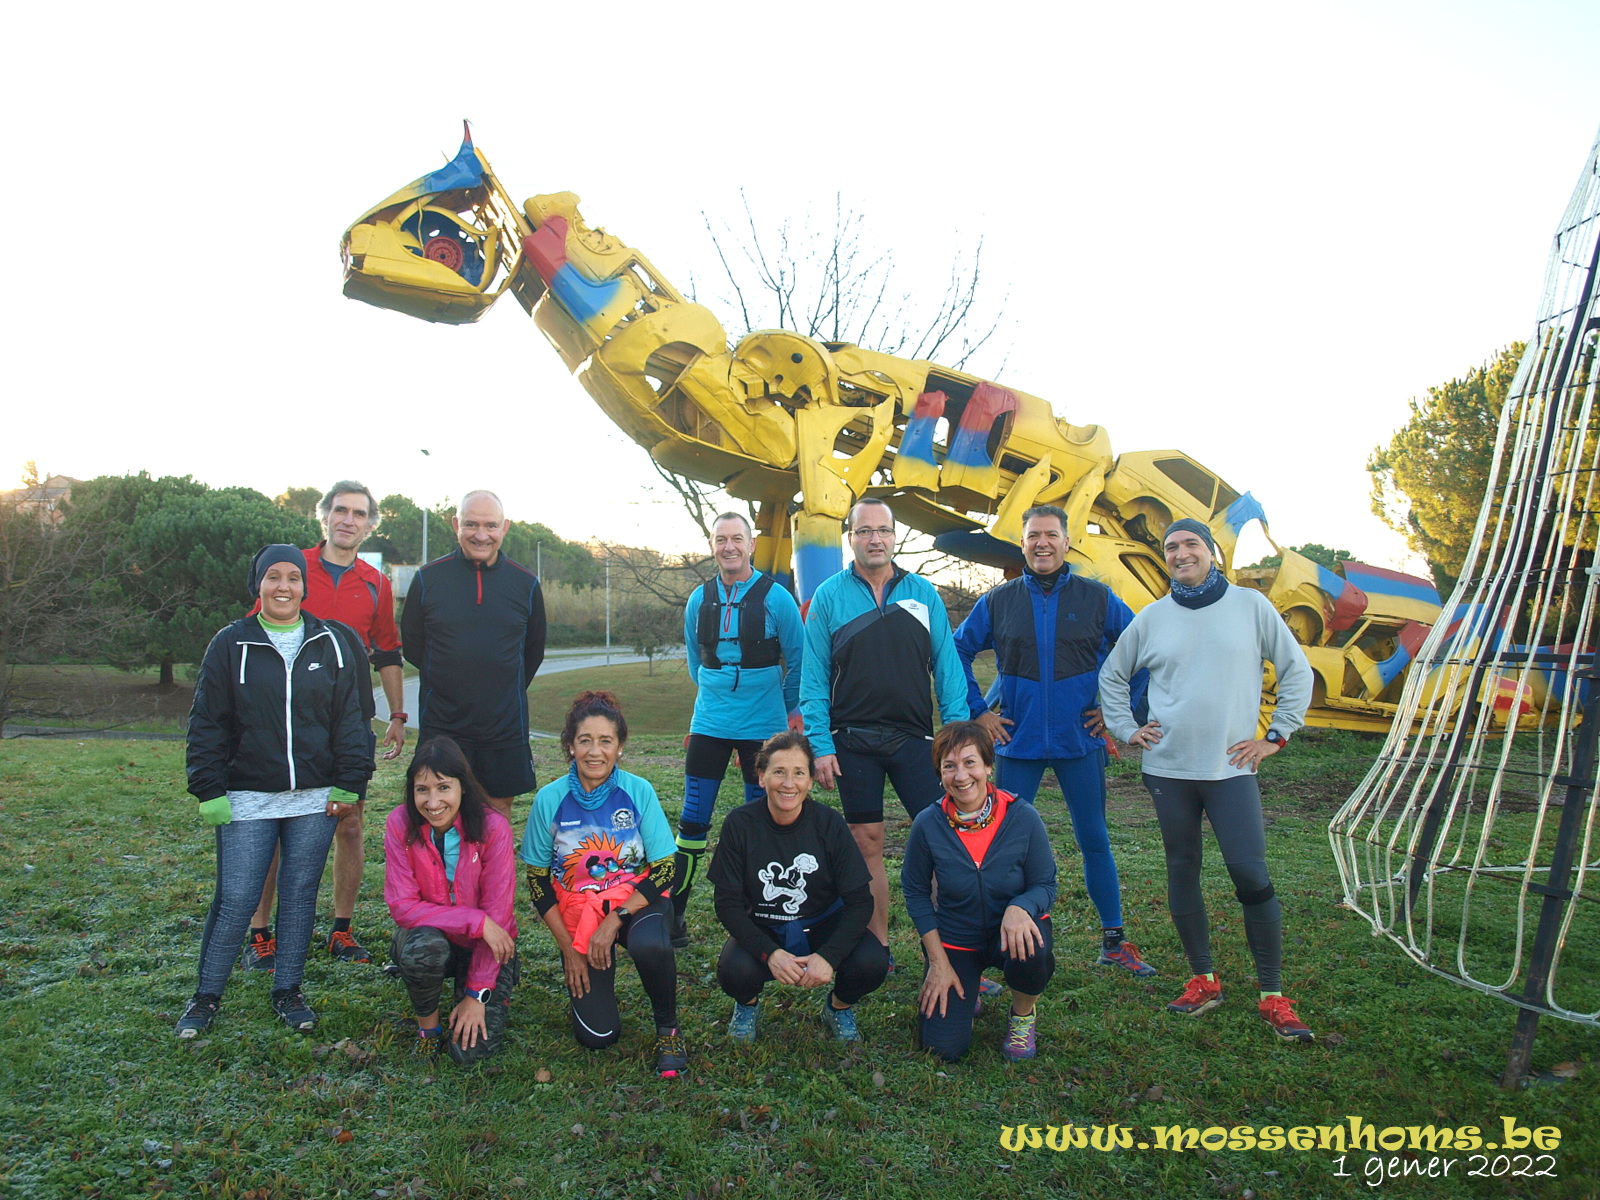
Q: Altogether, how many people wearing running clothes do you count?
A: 11